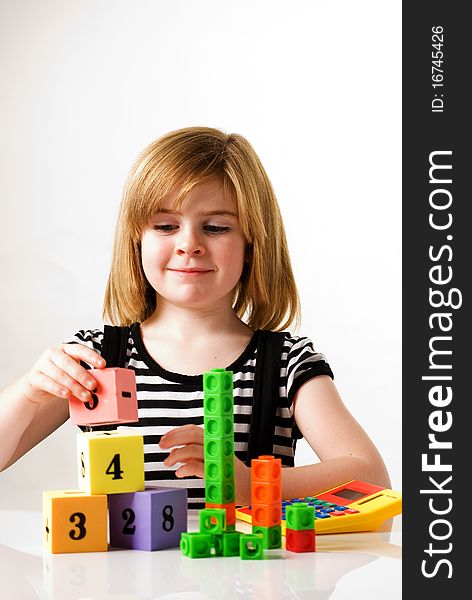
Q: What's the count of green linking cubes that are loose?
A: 4